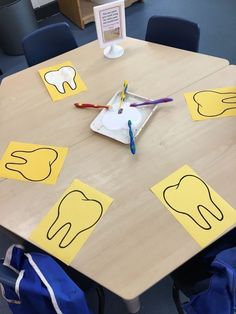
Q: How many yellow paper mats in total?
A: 5